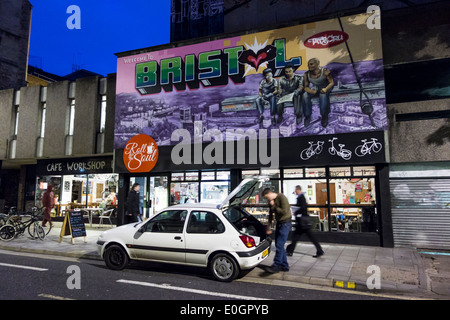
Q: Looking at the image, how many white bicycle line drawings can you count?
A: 3